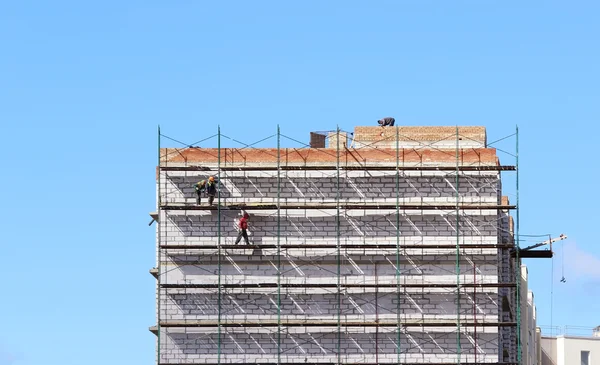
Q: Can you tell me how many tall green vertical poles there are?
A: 7